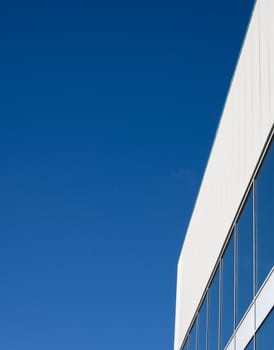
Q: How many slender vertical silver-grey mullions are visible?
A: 6